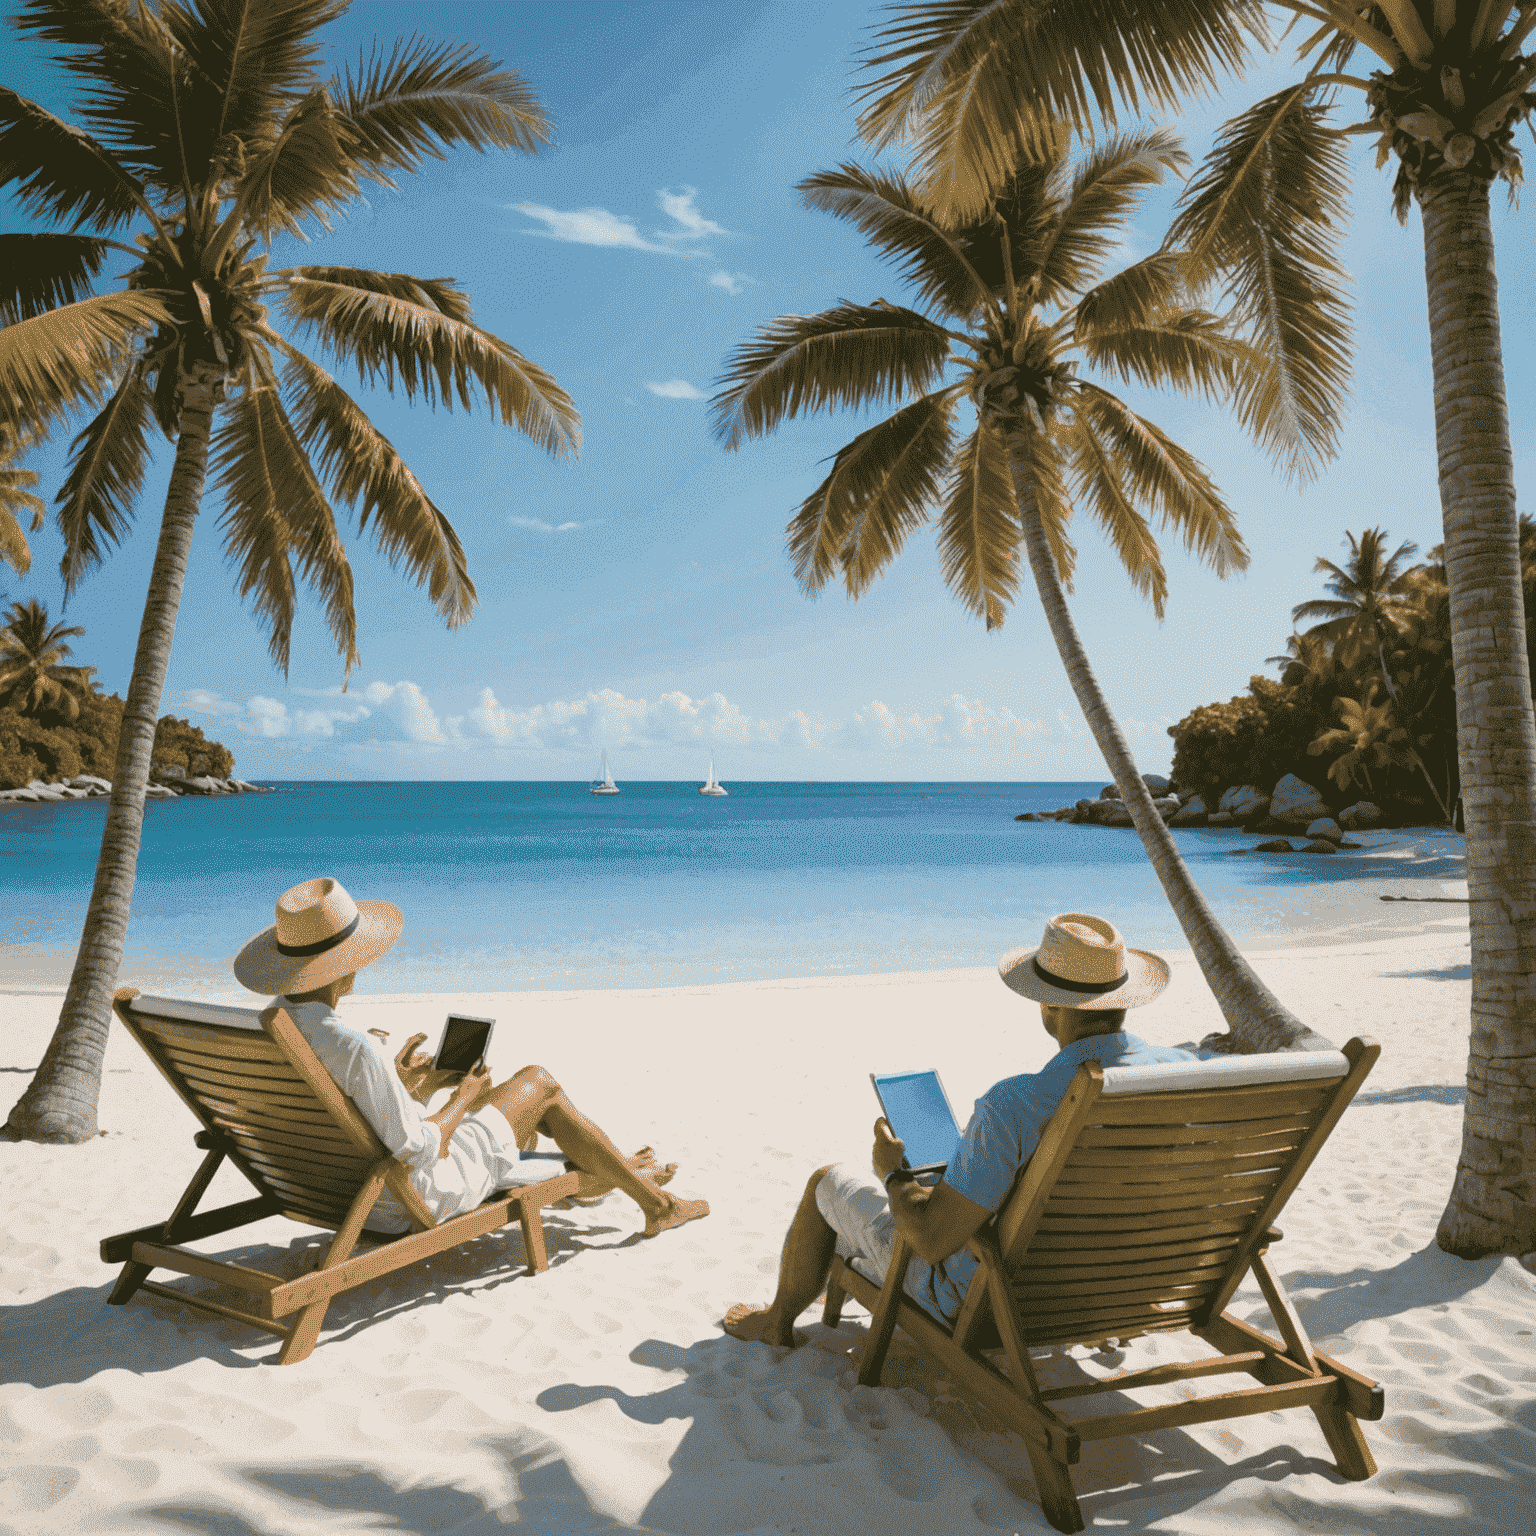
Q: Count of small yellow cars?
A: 0